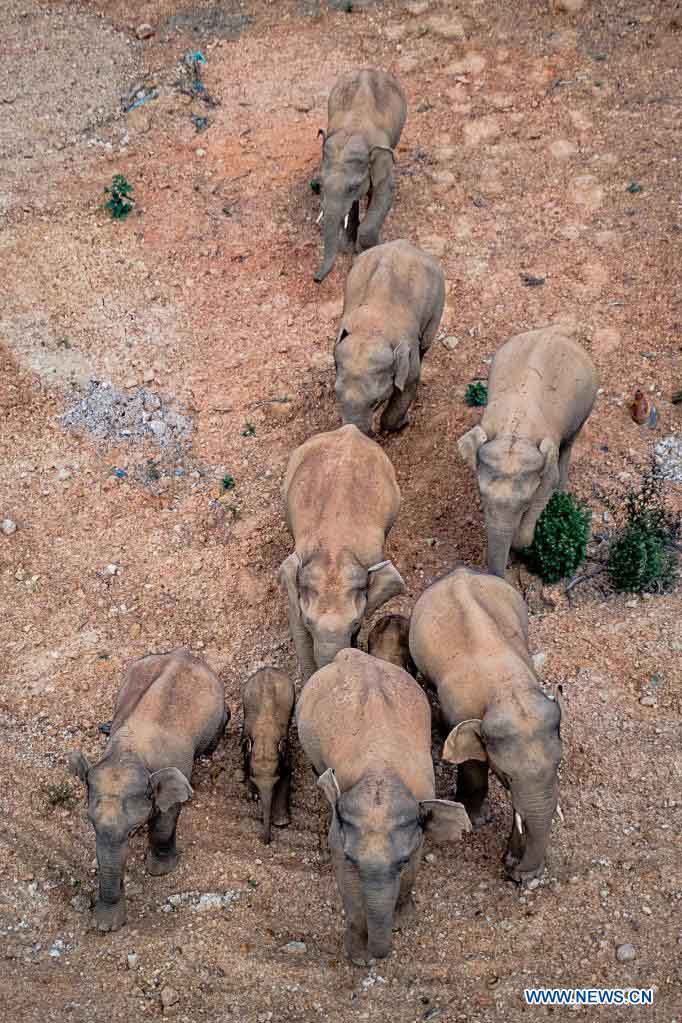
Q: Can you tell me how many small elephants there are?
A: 2